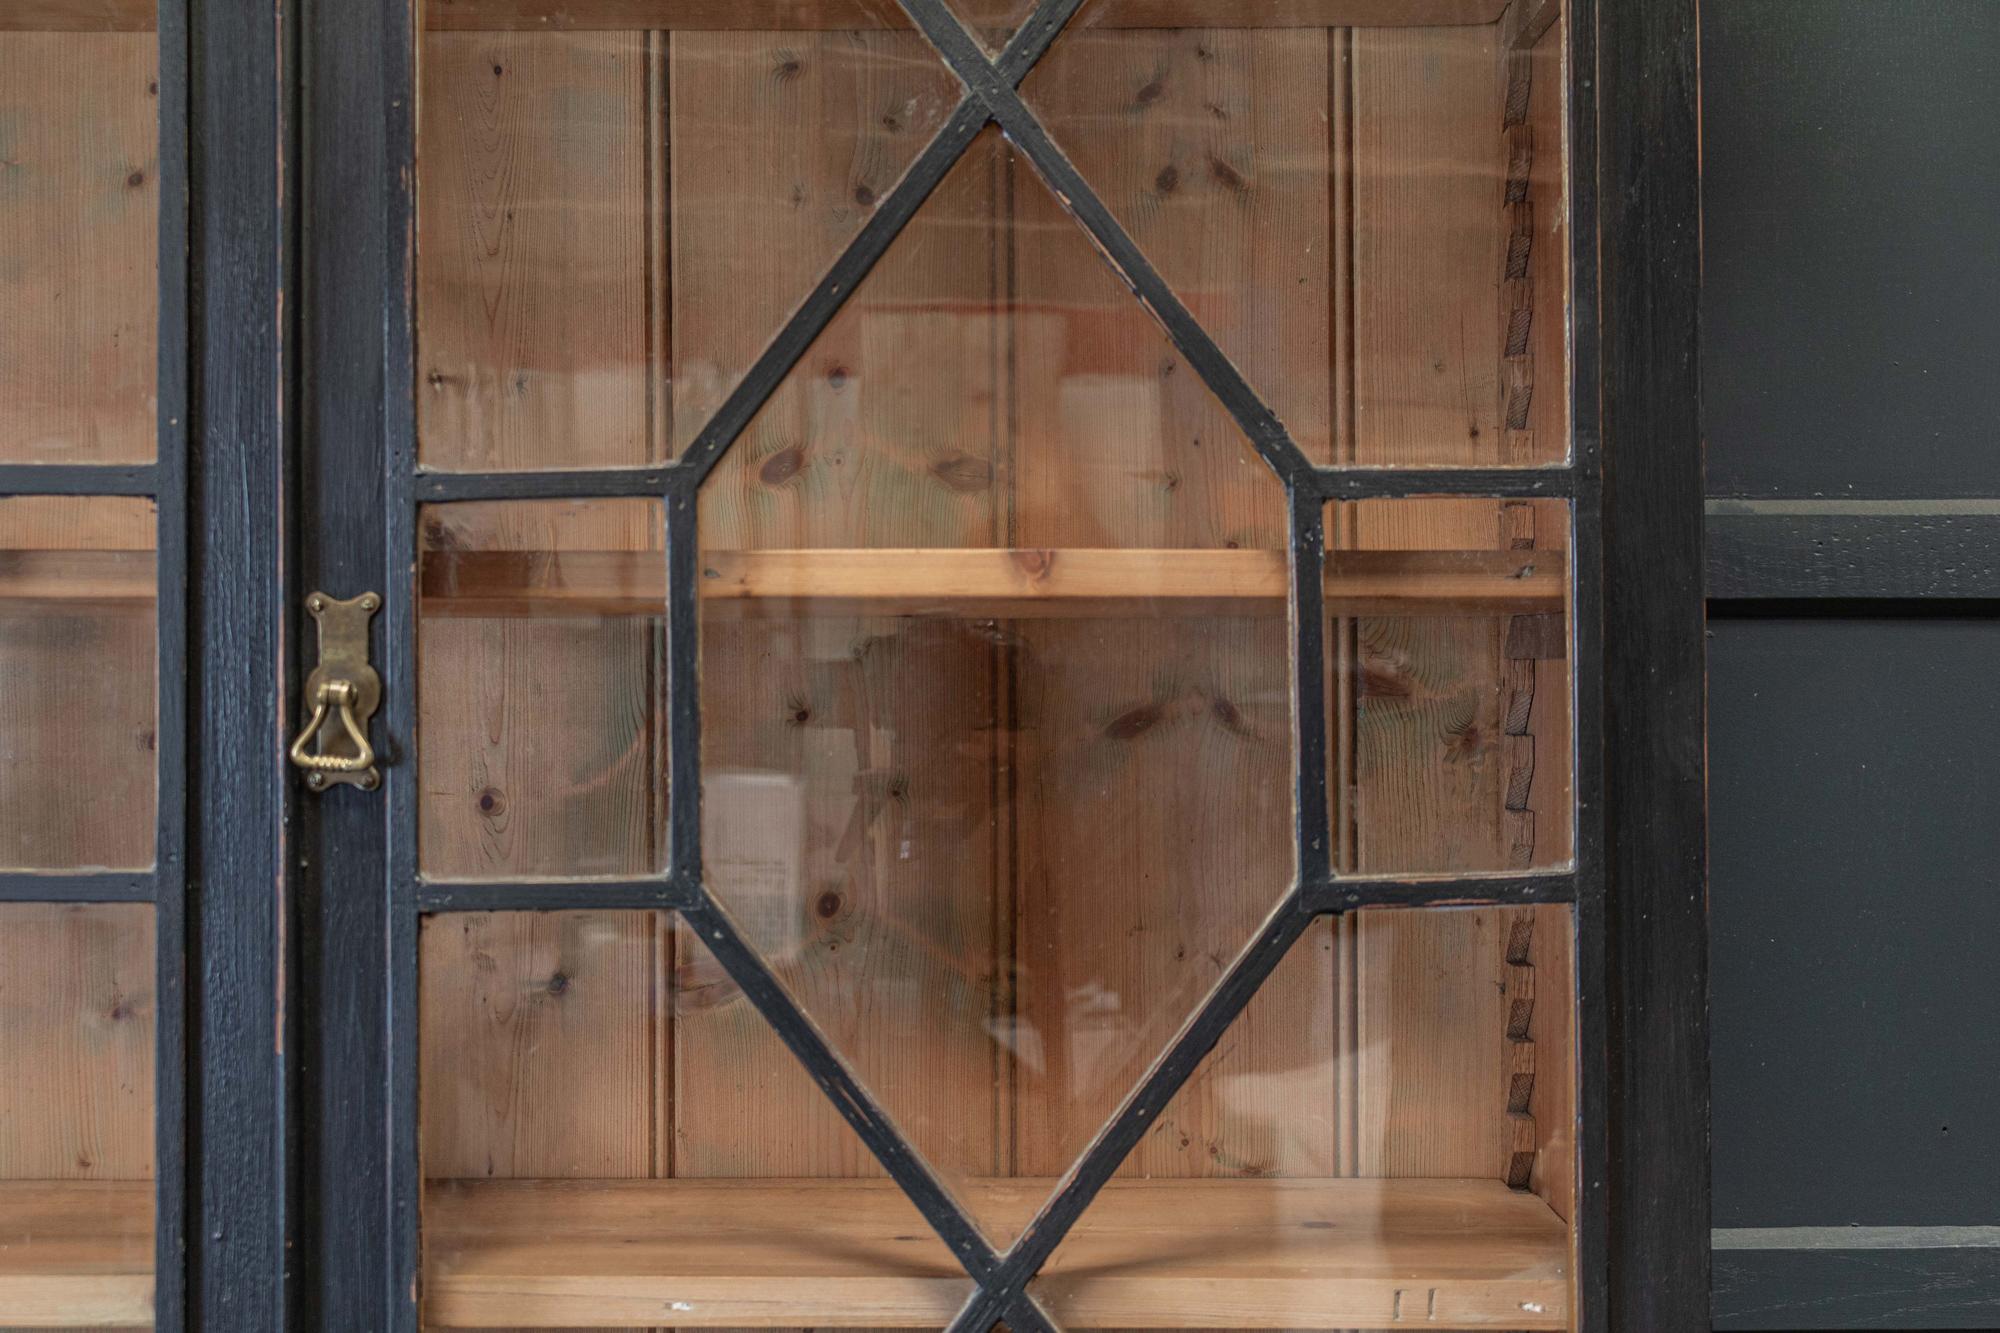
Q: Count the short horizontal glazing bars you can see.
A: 6